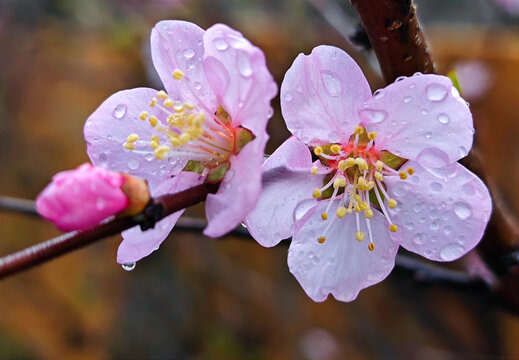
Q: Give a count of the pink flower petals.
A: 10